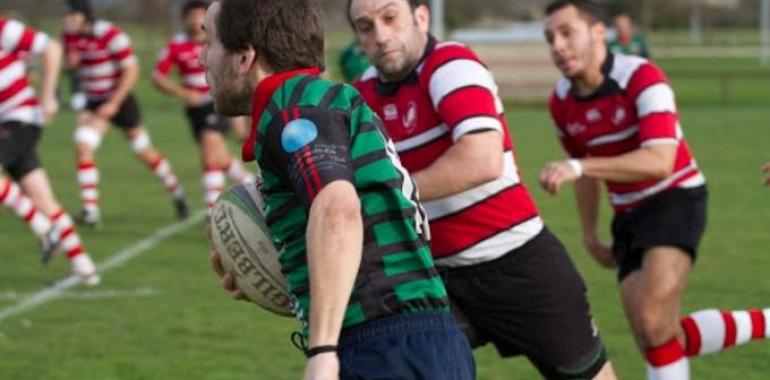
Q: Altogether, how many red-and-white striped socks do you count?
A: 8